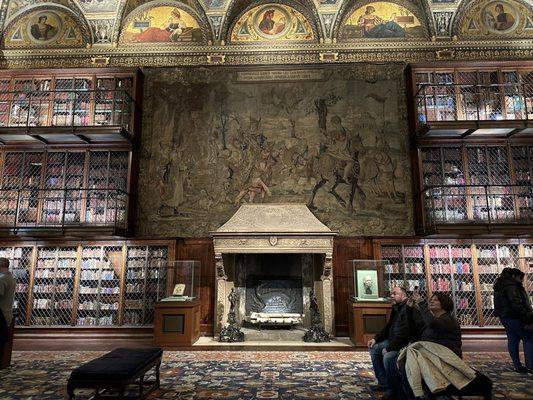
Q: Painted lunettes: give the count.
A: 5